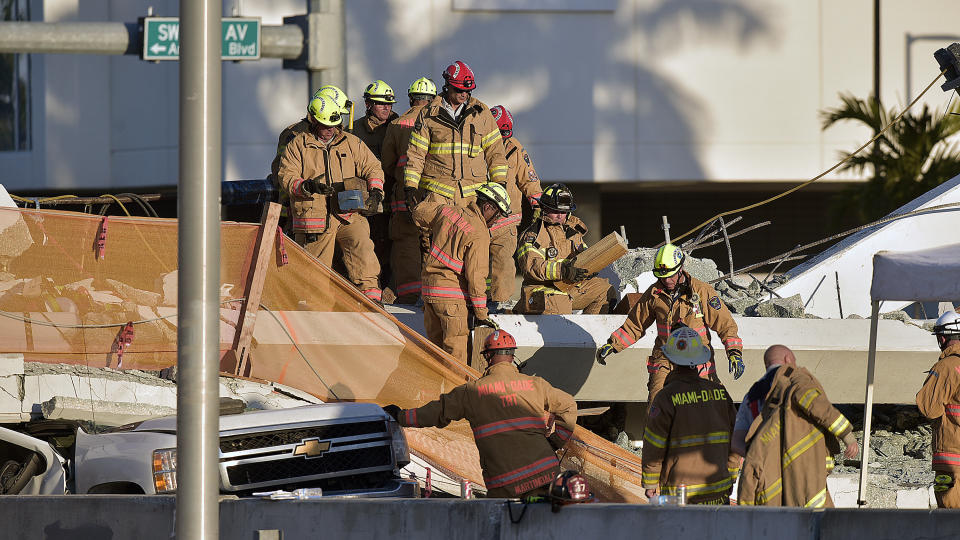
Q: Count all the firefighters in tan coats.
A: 13